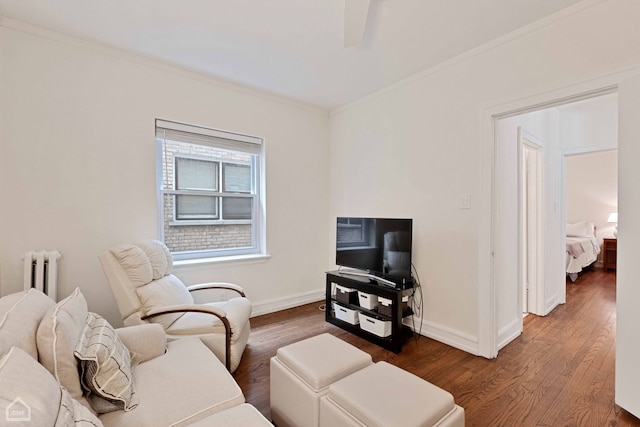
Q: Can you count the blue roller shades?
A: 0